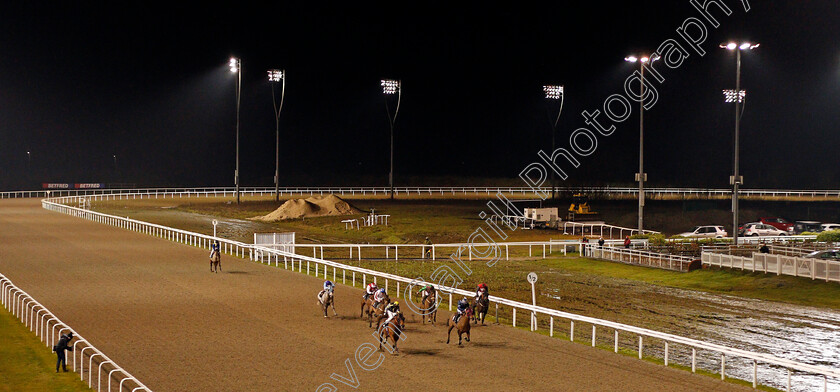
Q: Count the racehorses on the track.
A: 8